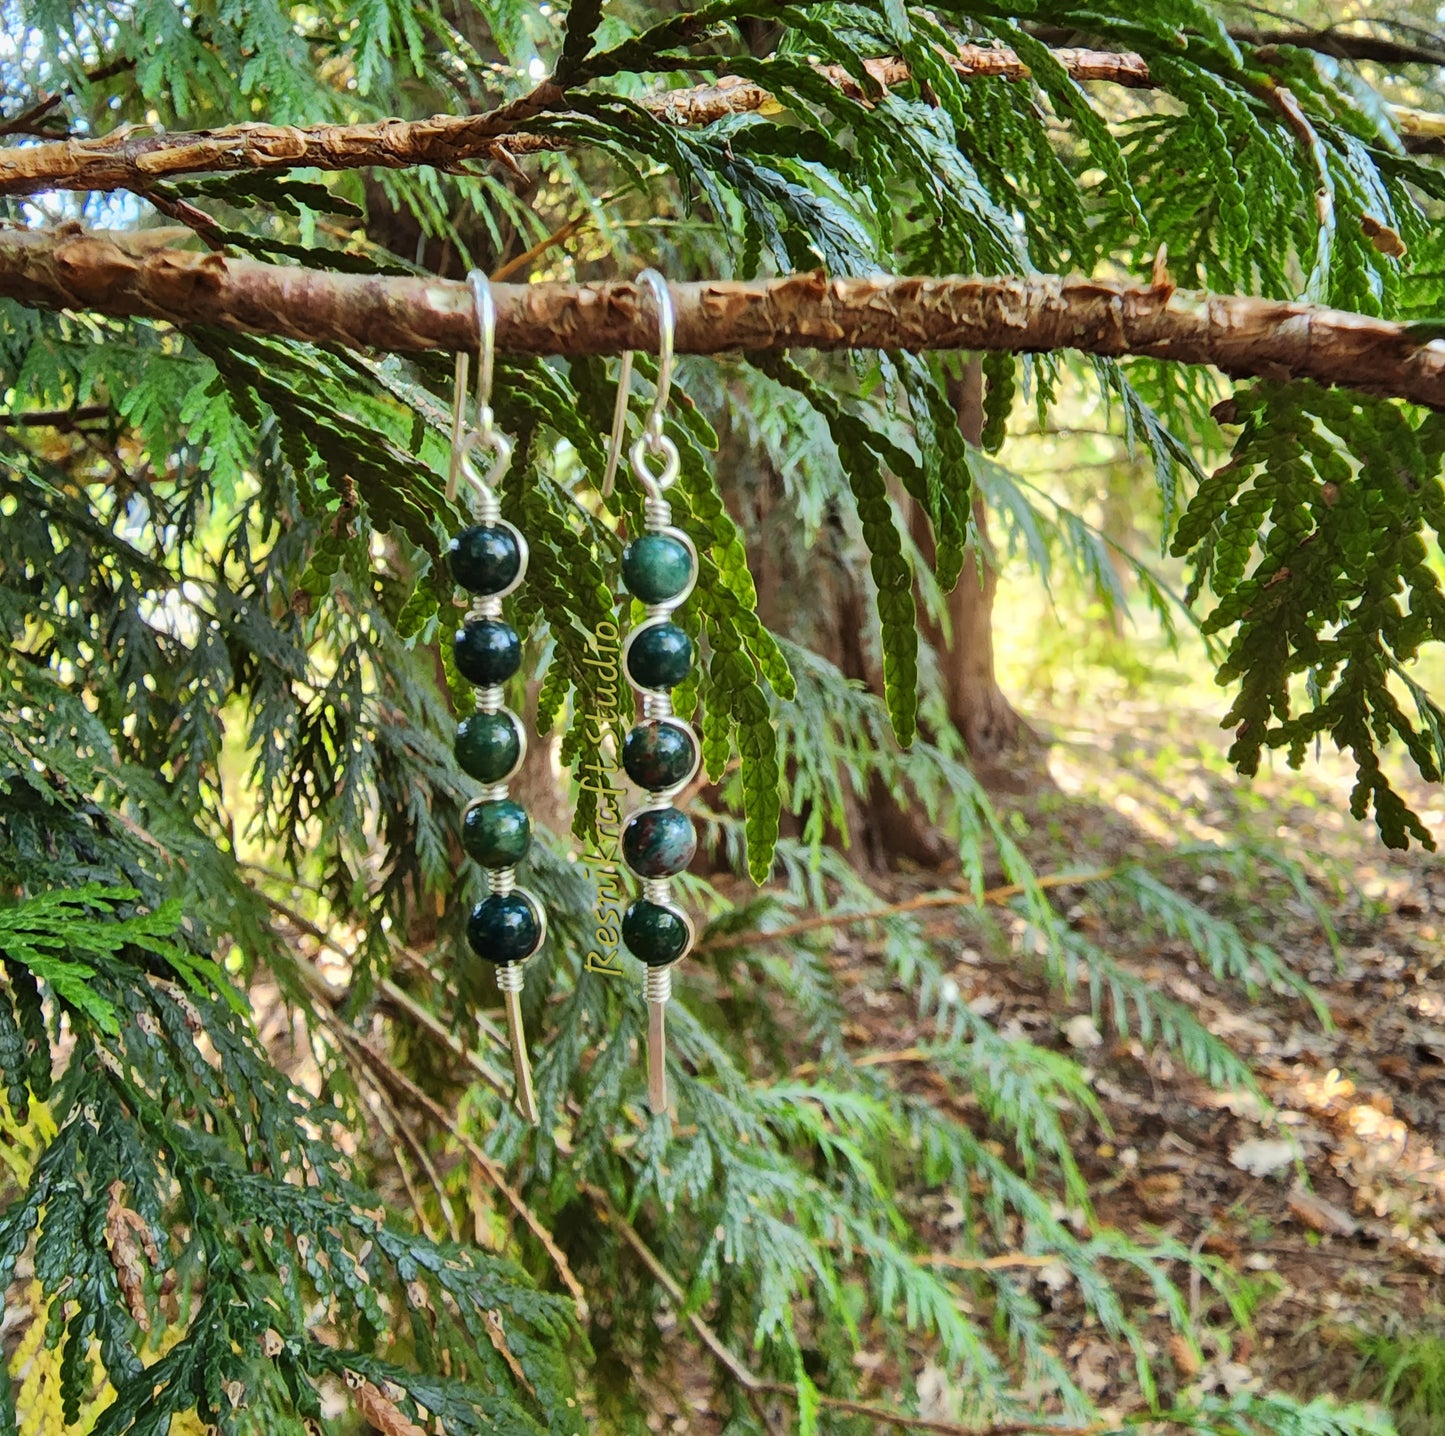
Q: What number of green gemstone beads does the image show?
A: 10